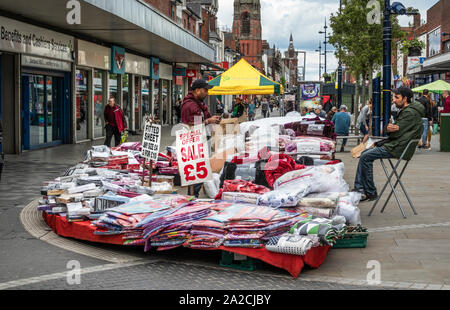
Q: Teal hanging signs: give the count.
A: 2